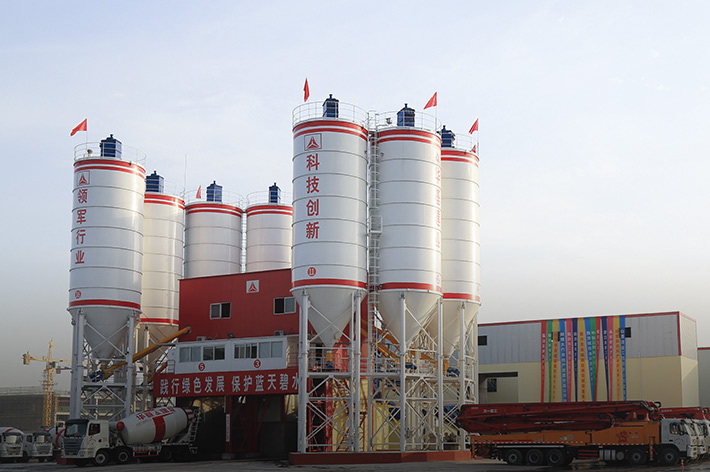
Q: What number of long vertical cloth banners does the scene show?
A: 14